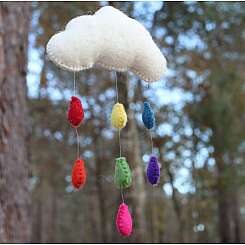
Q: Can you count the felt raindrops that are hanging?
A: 7